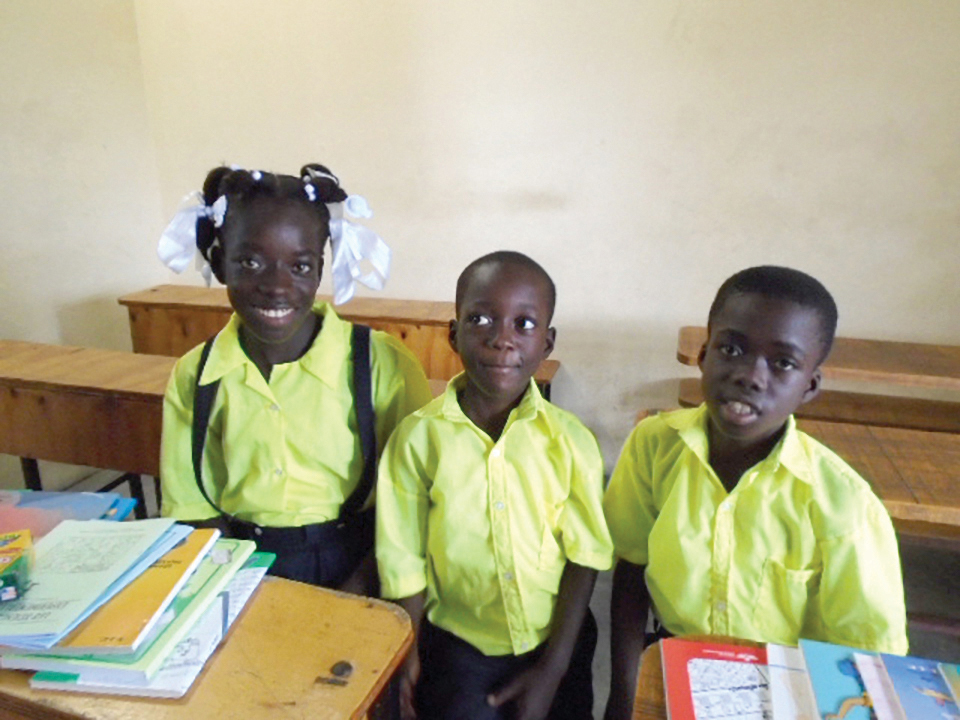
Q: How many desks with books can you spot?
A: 2